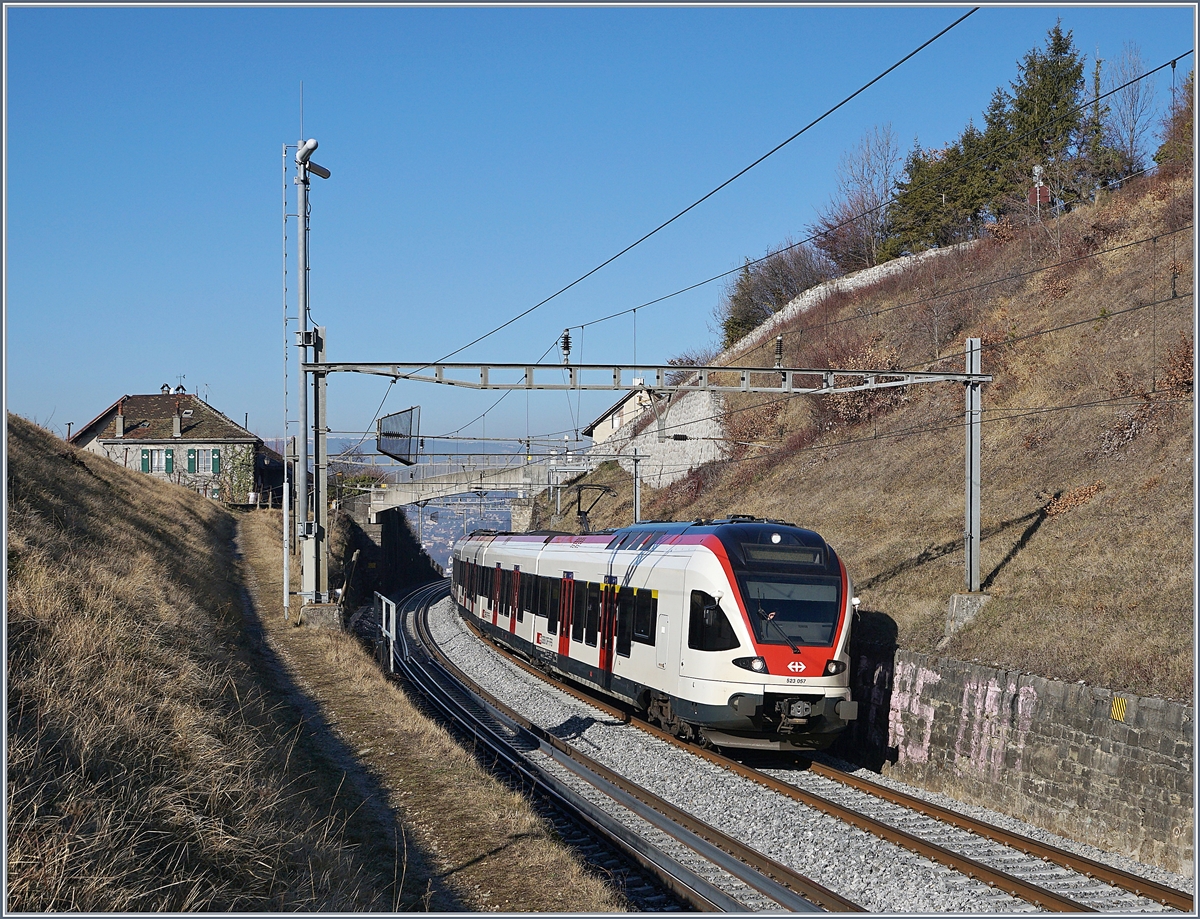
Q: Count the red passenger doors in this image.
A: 6